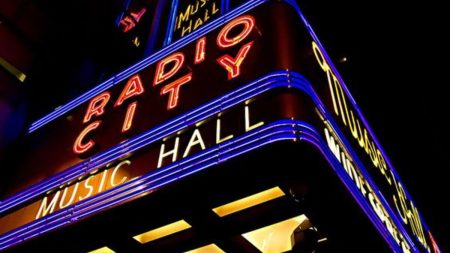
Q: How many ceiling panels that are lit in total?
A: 5